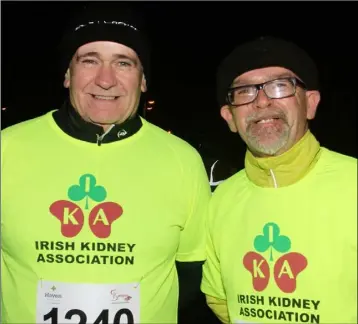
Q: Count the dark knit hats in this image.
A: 2